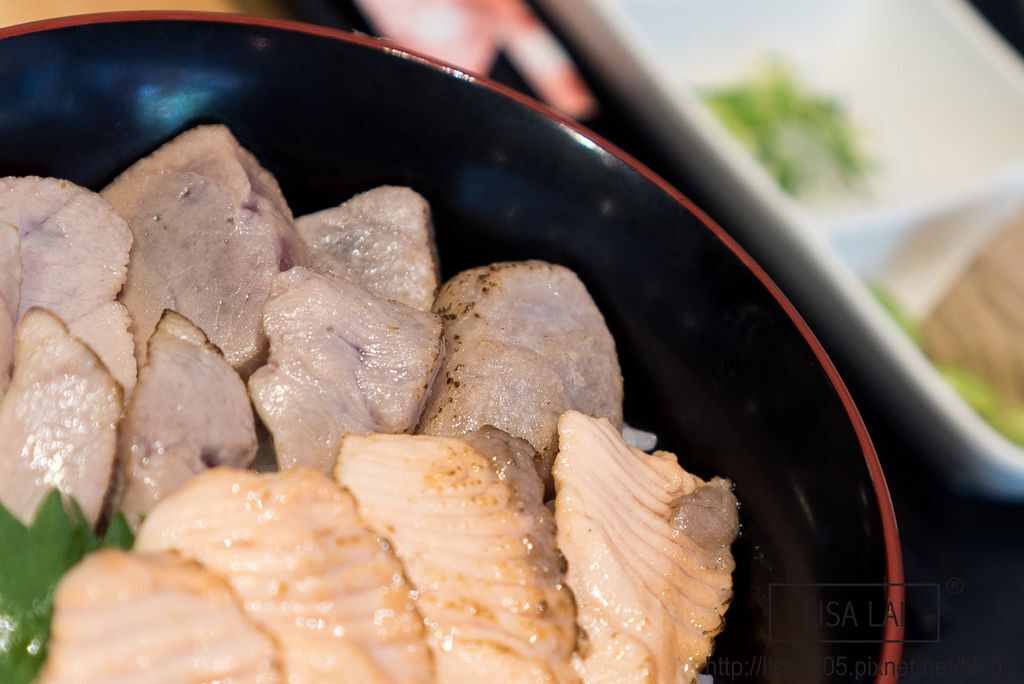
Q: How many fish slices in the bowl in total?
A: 12